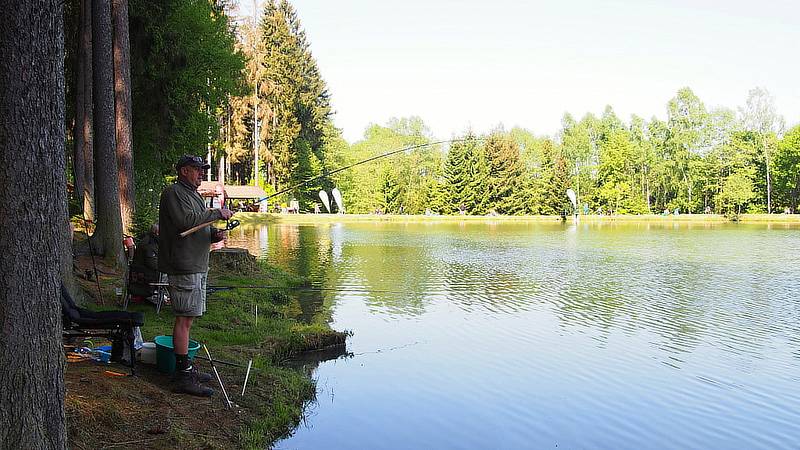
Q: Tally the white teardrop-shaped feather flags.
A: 3